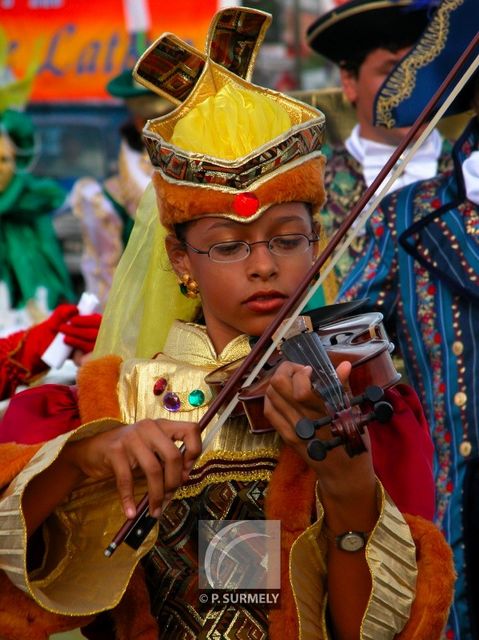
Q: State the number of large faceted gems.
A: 4